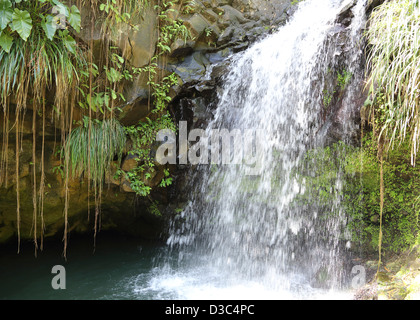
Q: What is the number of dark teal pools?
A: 1